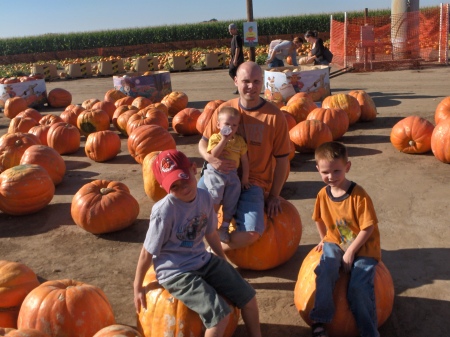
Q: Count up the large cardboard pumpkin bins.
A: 3